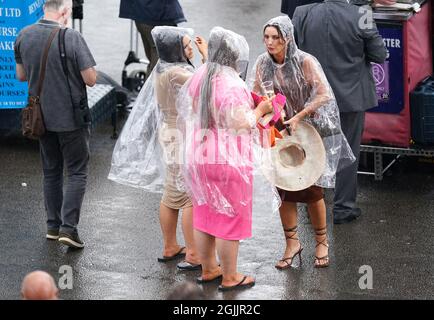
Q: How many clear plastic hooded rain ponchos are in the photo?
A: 3